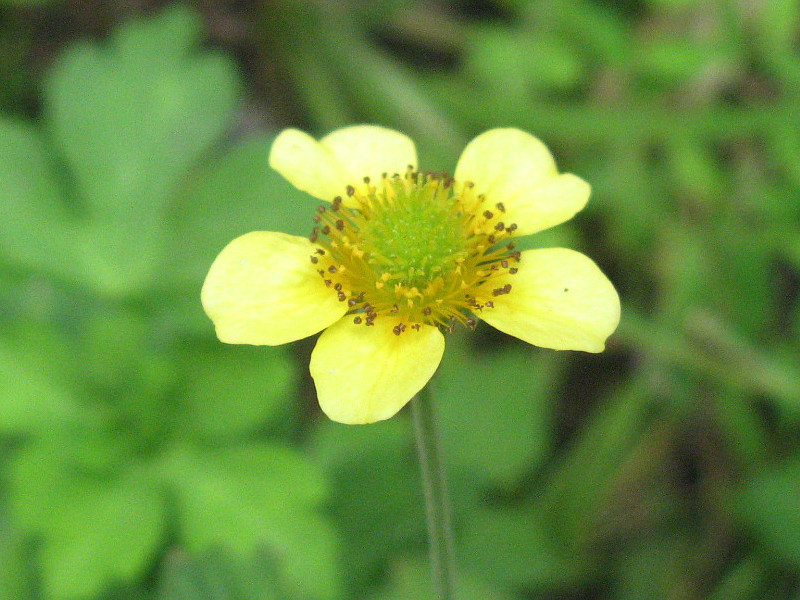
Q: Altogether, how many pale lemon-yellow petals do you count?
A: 5